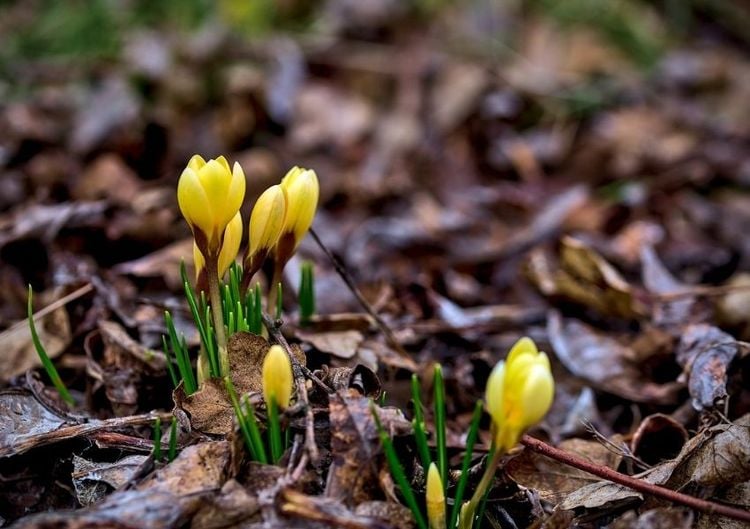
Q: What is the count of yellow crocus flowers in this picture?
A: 7